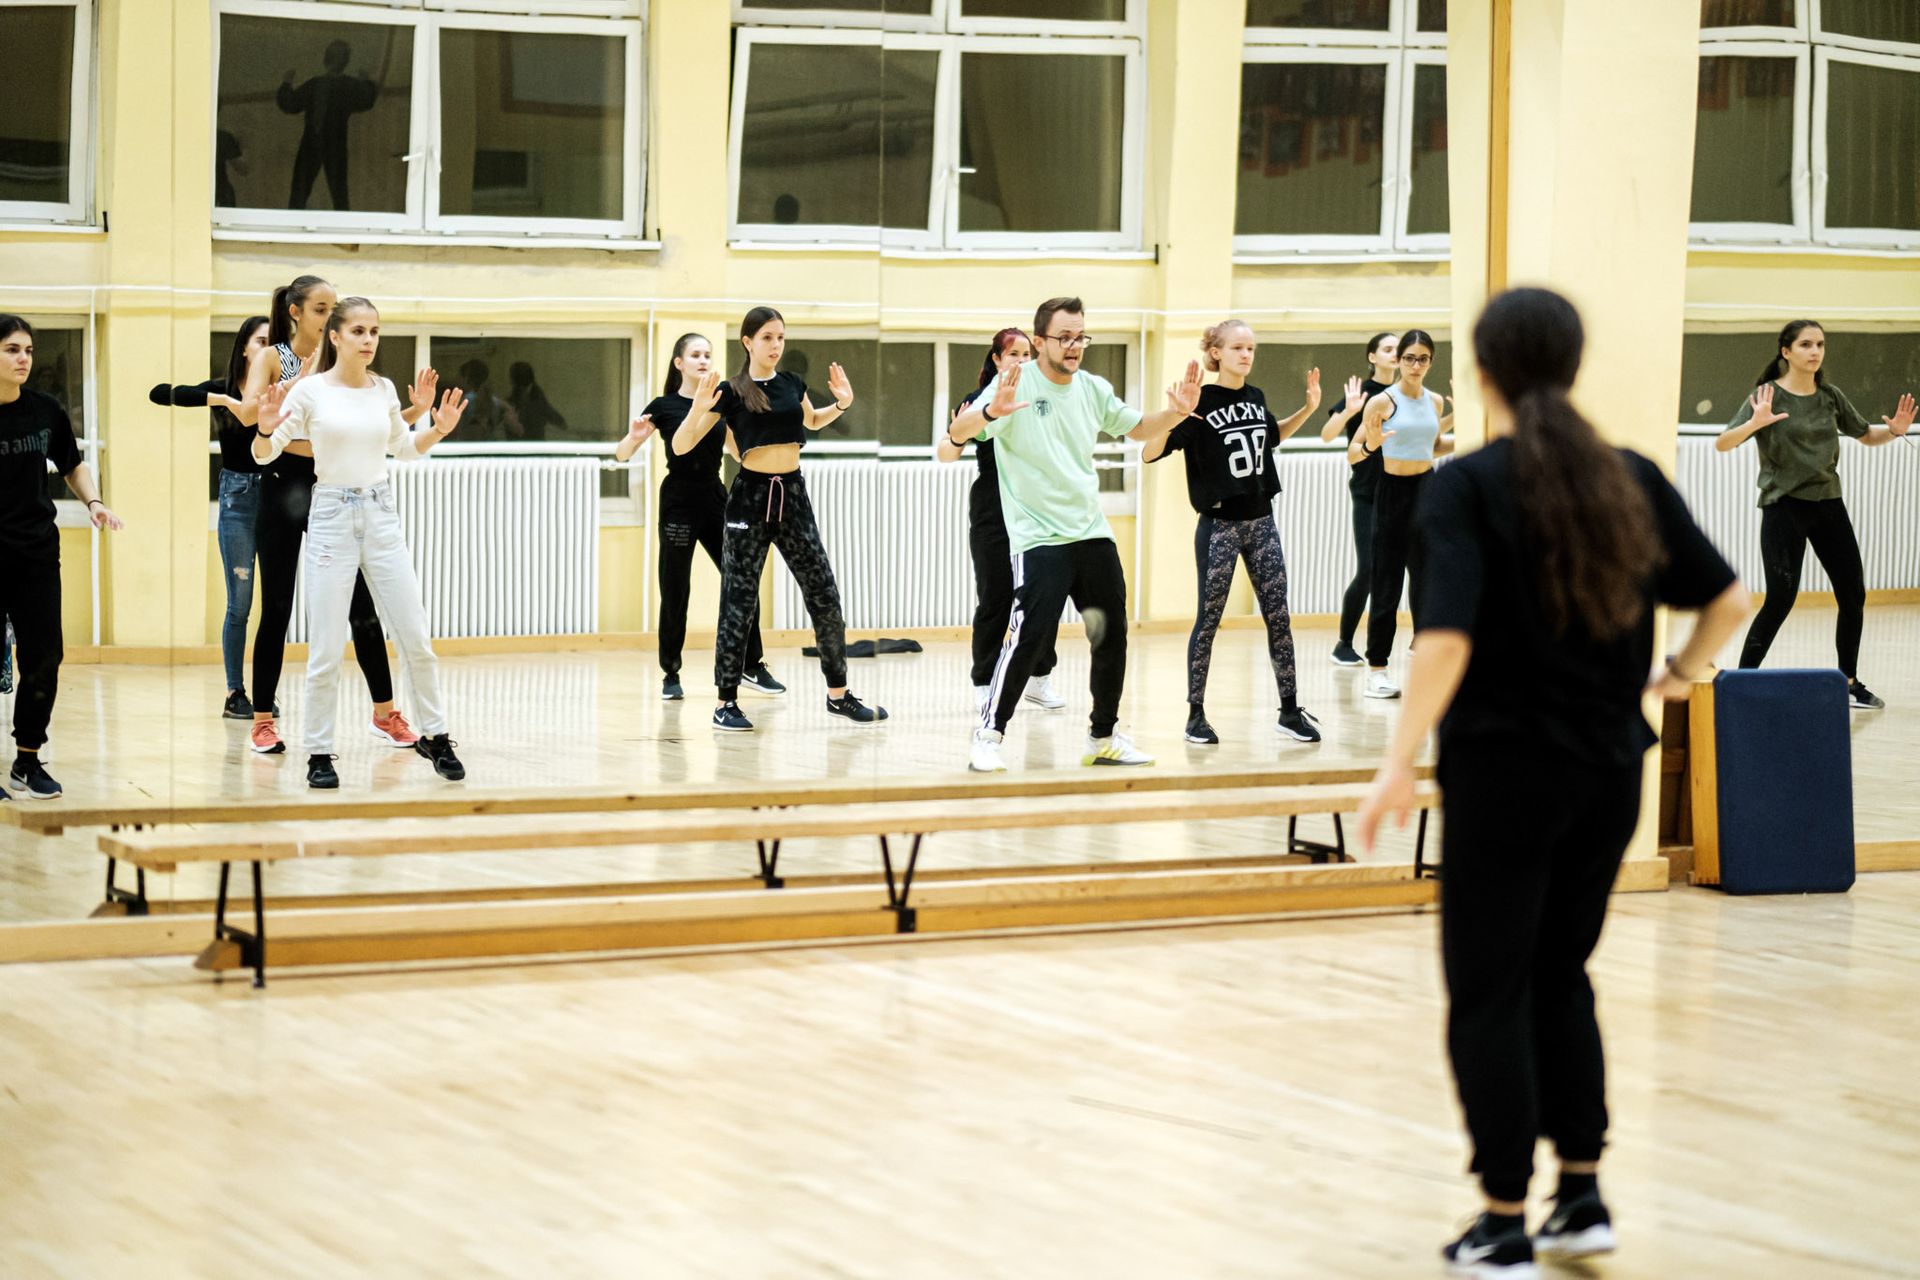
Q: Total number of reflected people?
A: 12